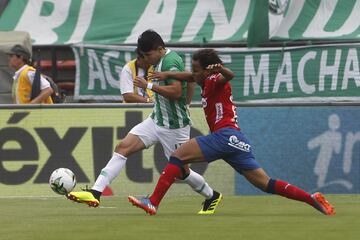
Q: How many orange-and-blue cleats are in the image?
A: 2